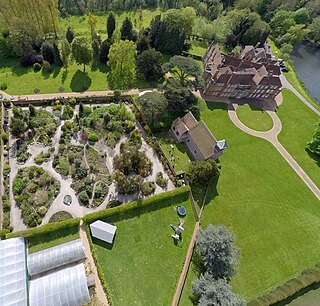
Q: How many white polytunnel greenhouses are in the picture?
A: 3